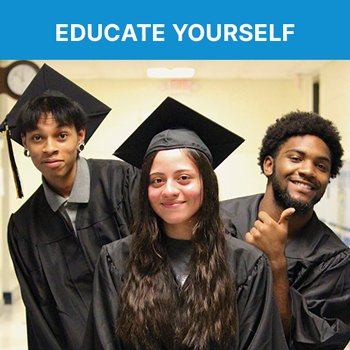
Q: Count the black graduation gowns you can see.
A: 3